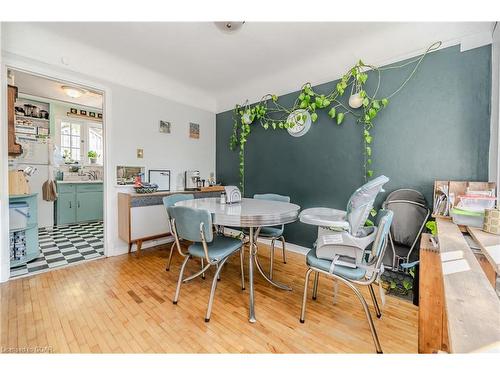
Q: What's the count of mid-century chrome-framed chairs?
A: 4